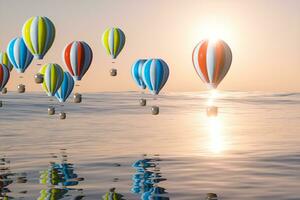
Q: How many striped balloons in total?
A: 11